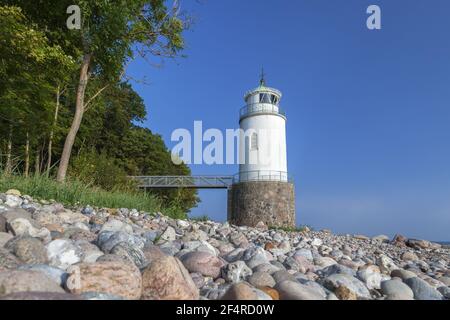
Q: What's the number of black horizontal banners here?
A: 1